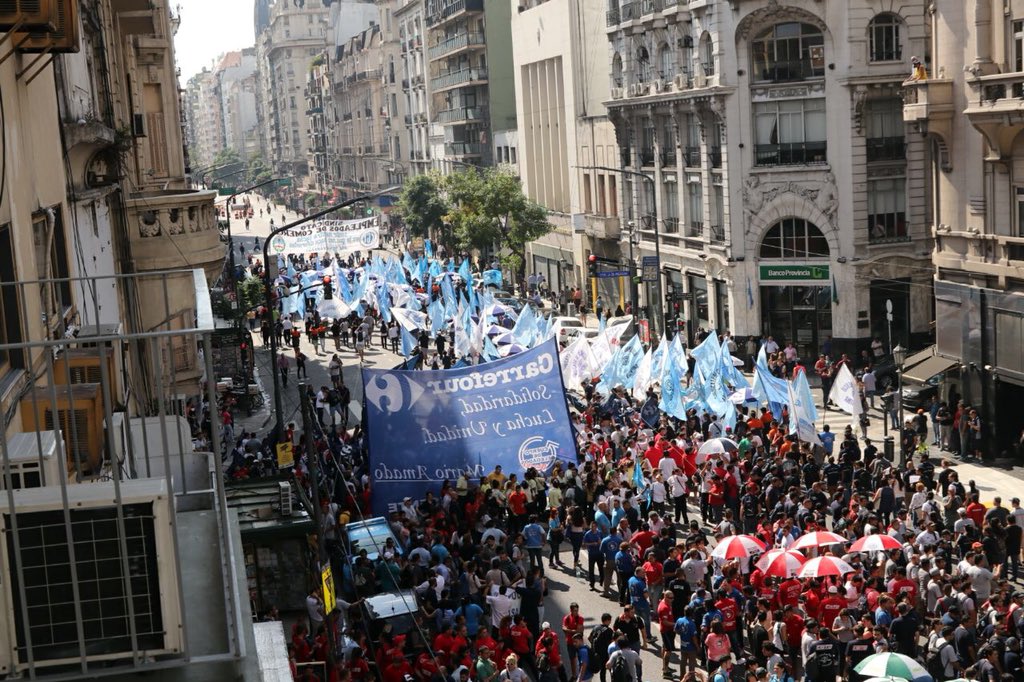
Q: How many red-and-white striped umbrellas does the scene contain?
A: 5